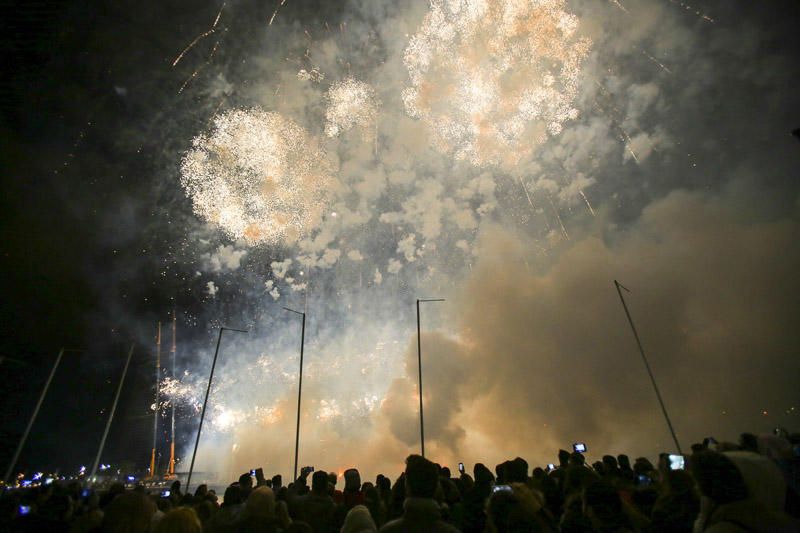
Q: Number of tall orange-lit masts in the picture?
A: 2